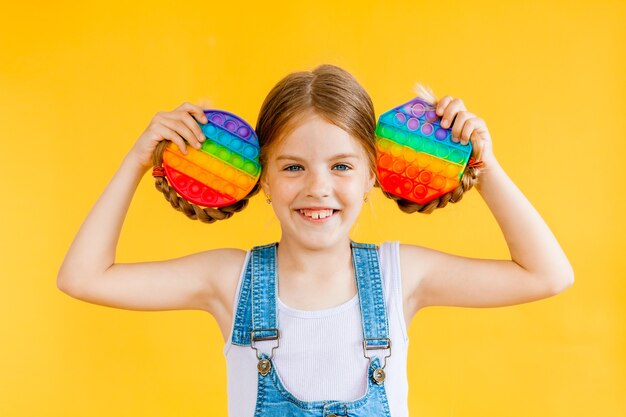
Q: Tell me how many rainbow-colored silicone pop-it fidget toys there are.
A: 2